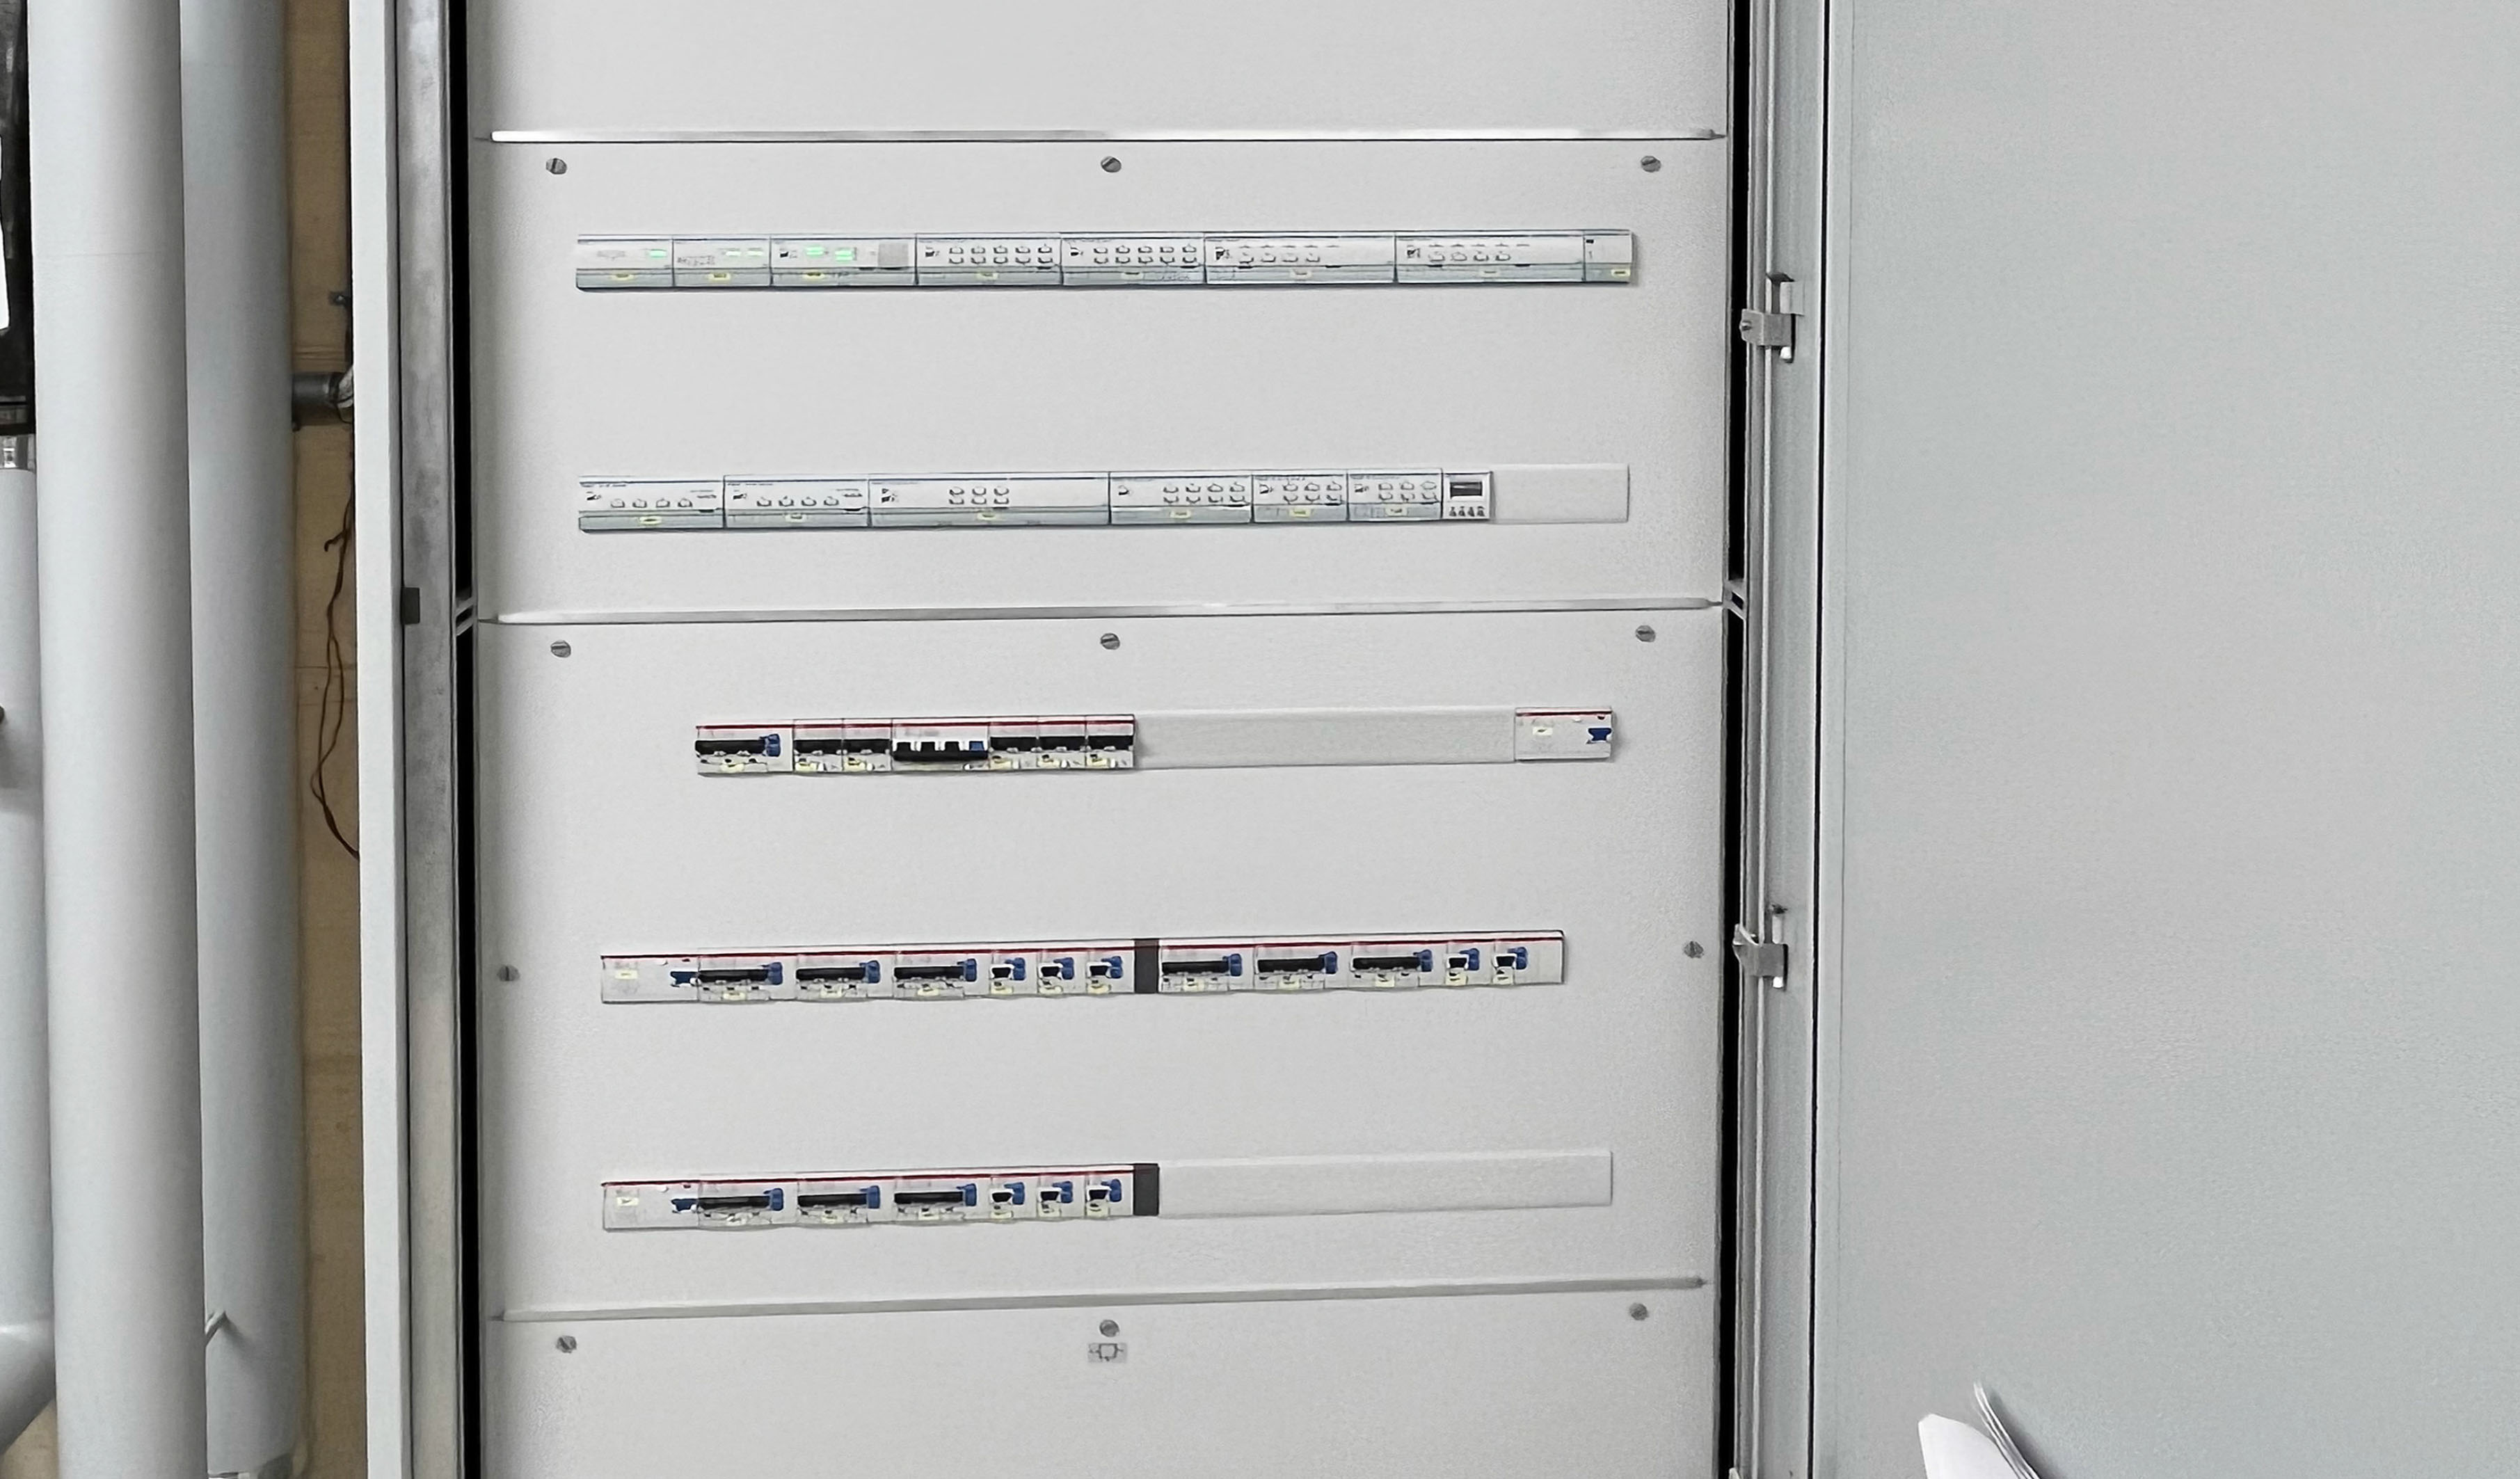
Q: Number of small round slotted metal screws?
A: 11